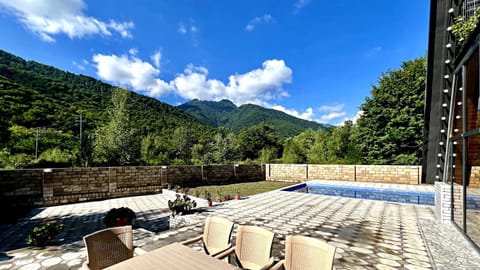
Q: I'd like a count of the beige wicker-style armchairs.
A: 4